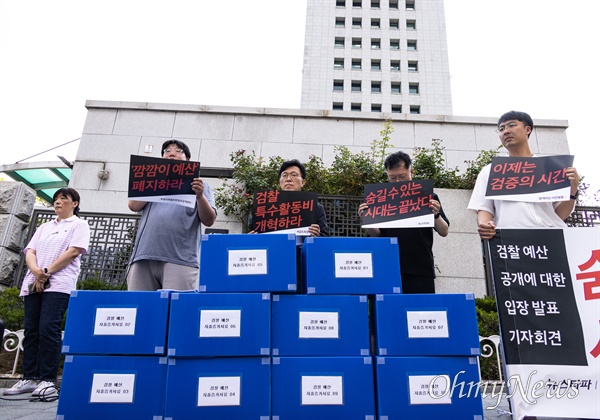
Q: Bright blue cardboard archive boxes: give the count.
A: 10